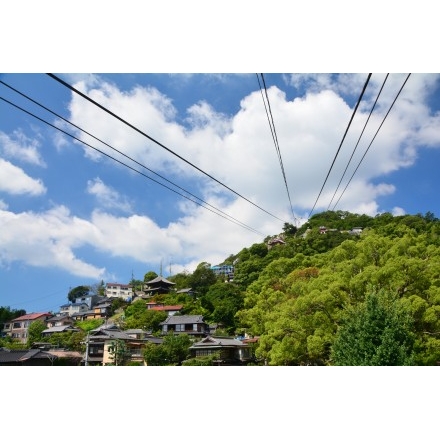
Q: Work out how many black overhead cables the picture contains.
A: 8